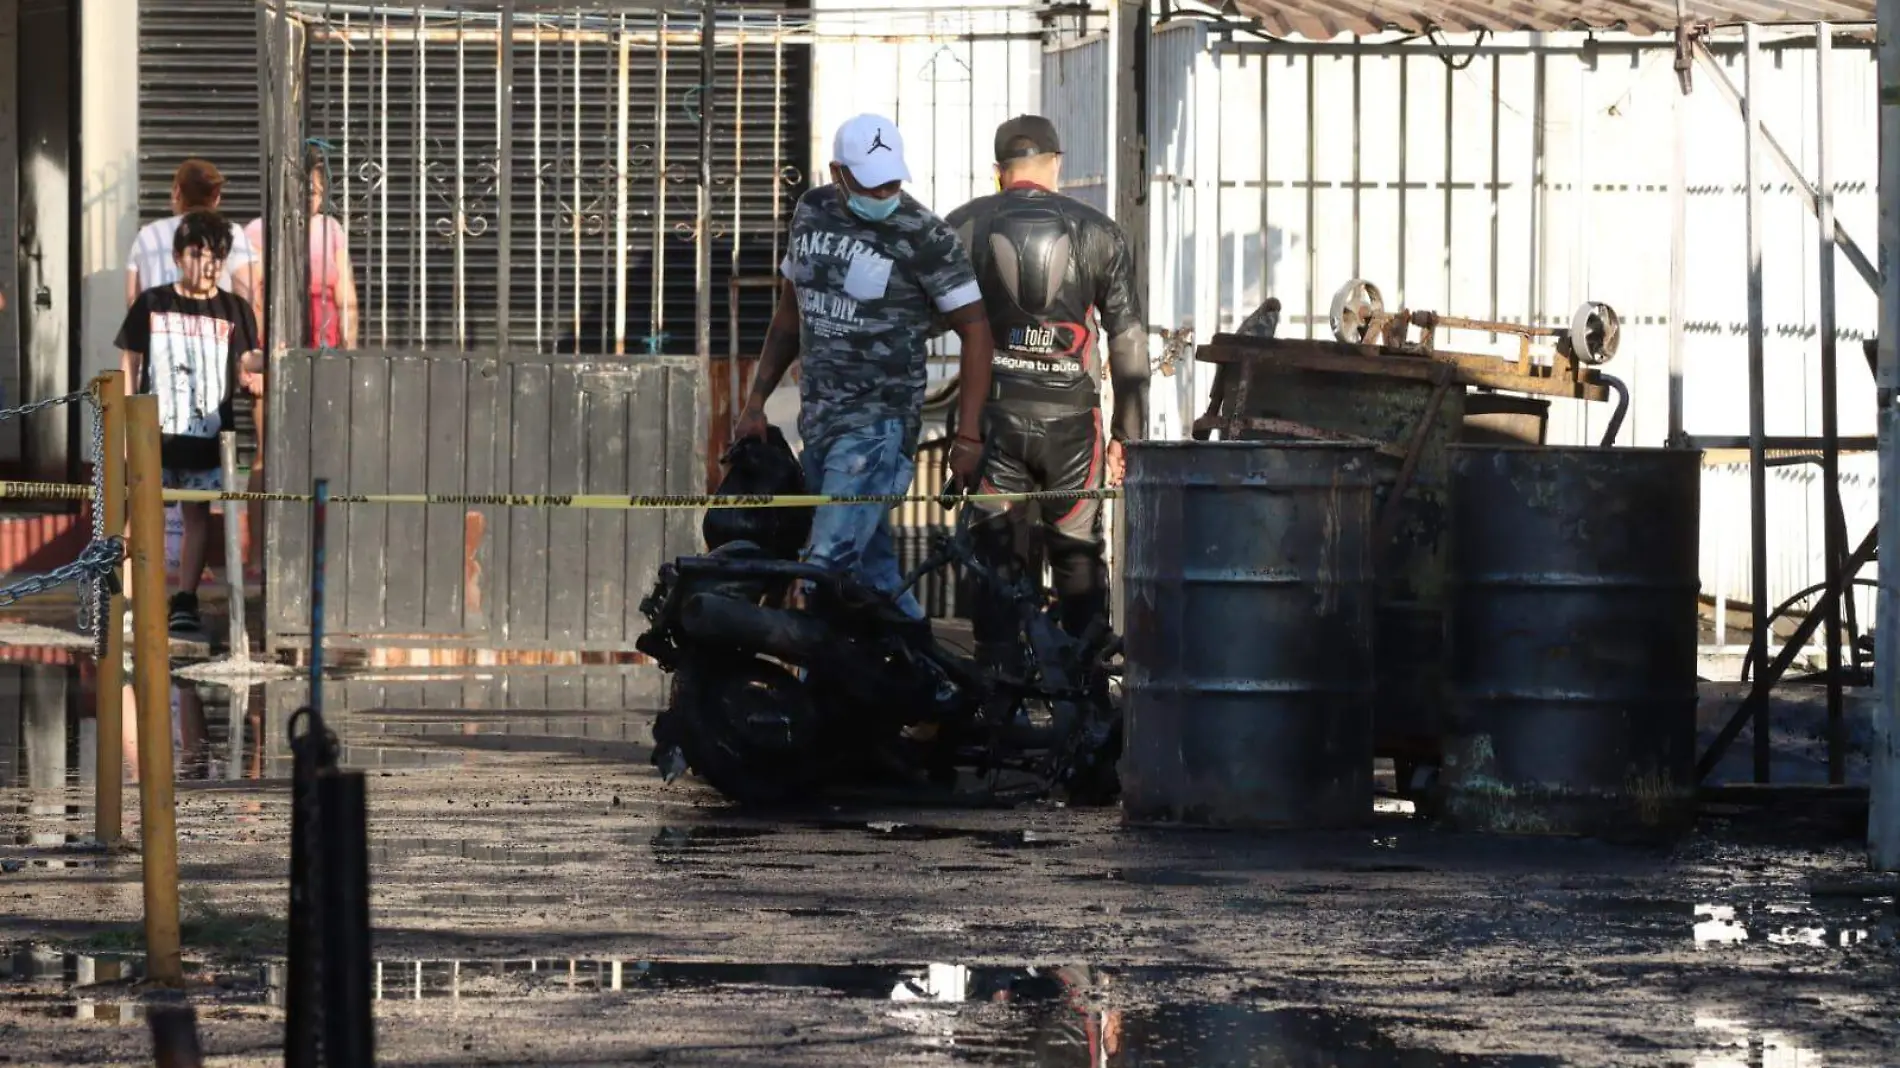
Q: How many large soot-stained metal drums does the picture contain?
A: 2